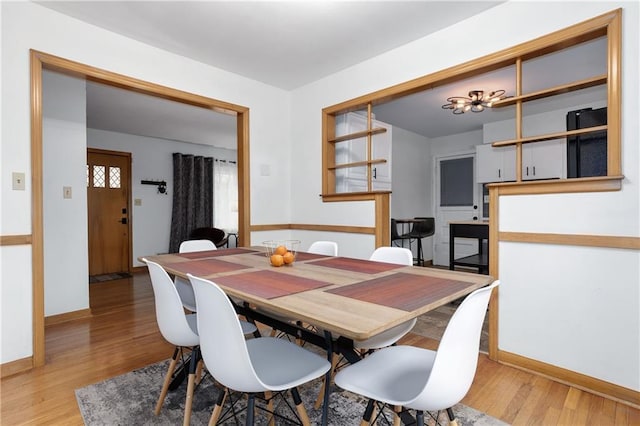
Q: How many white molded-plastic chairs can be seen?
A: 6